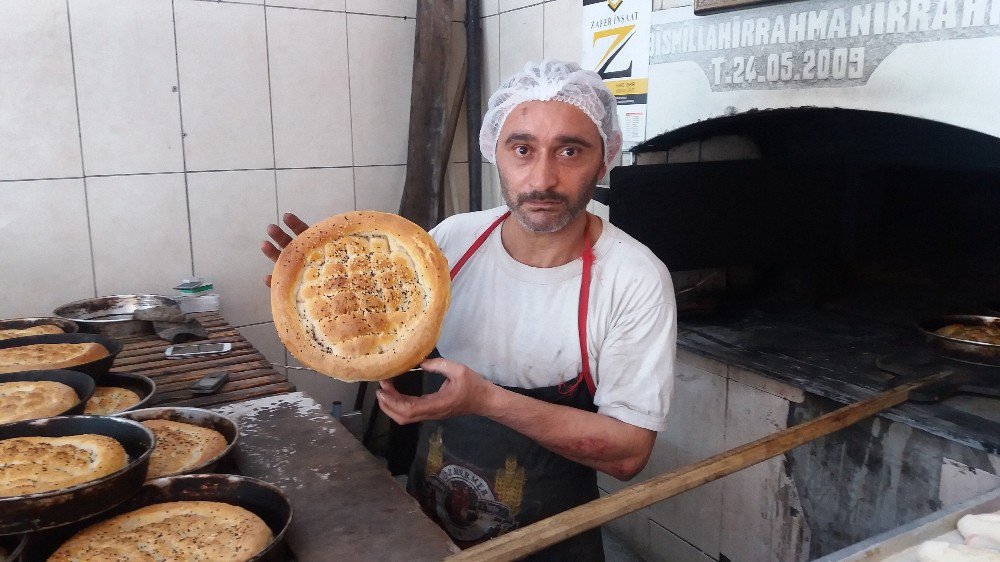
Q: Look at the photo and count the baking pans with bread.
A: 8